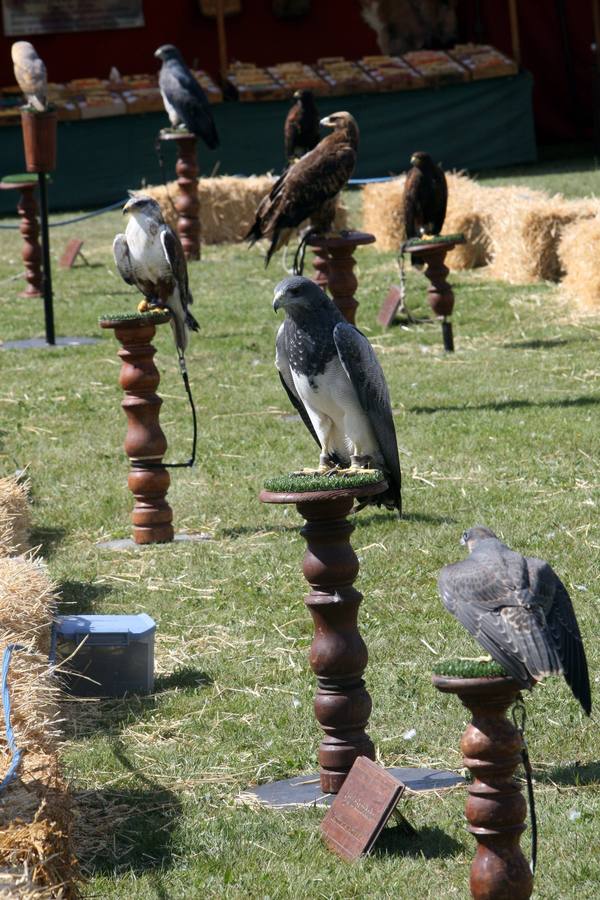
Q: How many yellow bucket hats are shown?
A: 0